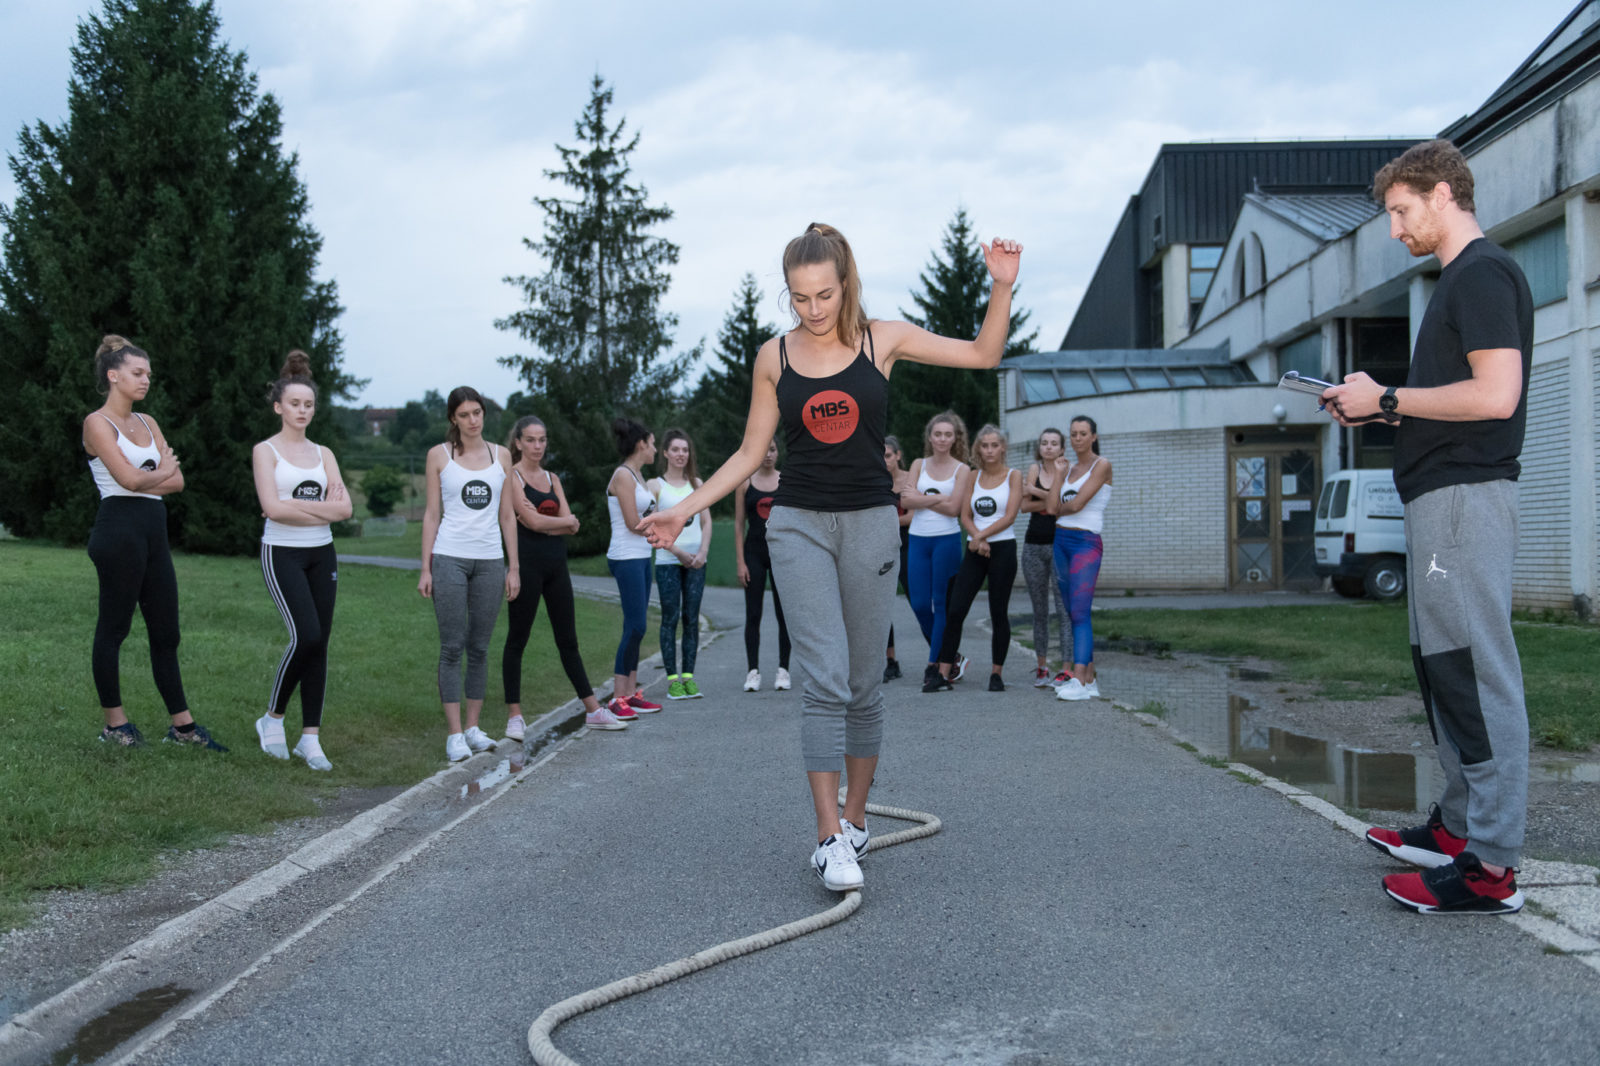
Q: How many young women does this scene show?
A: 13